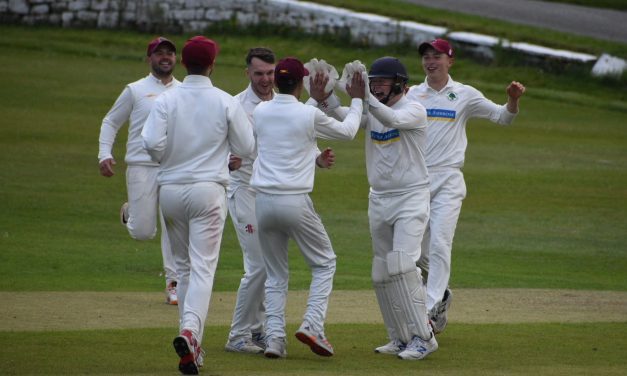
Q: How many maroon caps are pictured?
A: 4